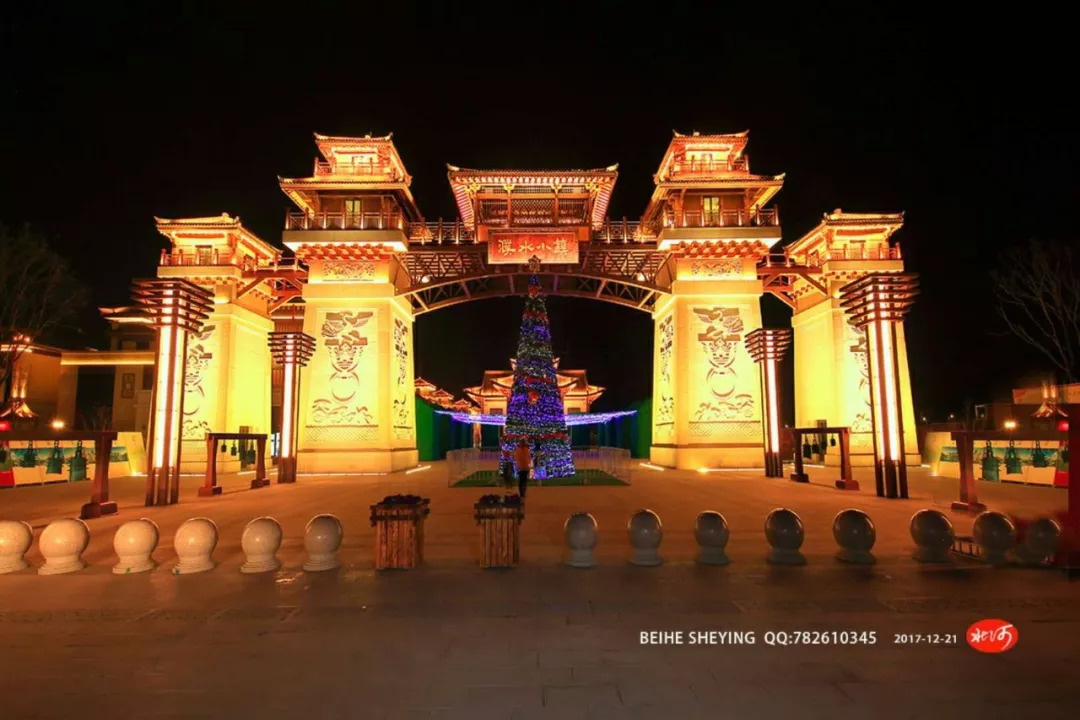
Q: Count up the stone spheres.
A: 14